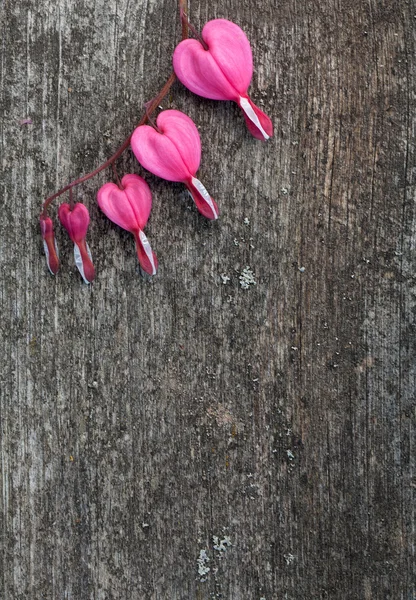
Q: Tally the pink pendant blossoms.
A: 5